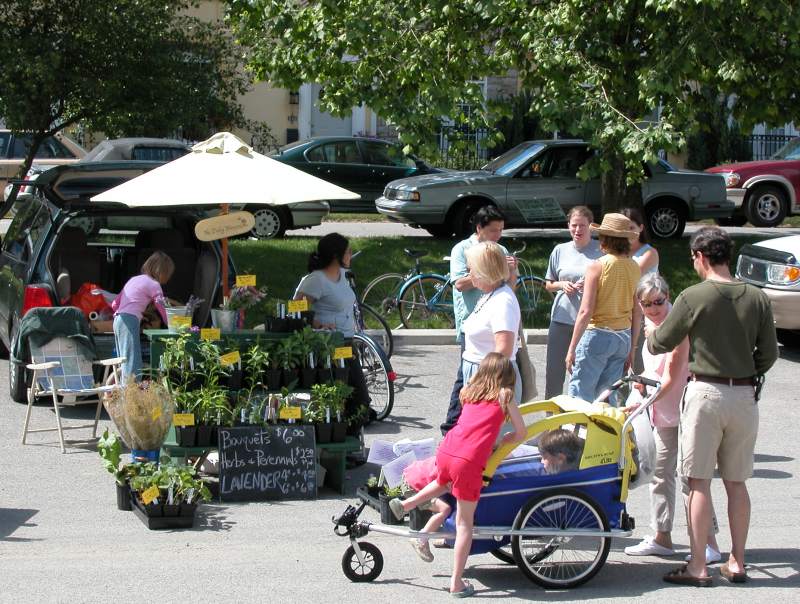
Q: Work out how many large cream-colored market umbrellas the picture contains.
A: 1